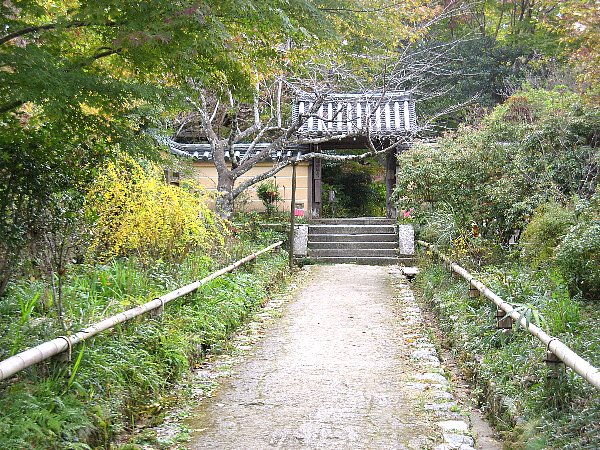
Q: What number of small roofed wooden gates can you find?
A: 1